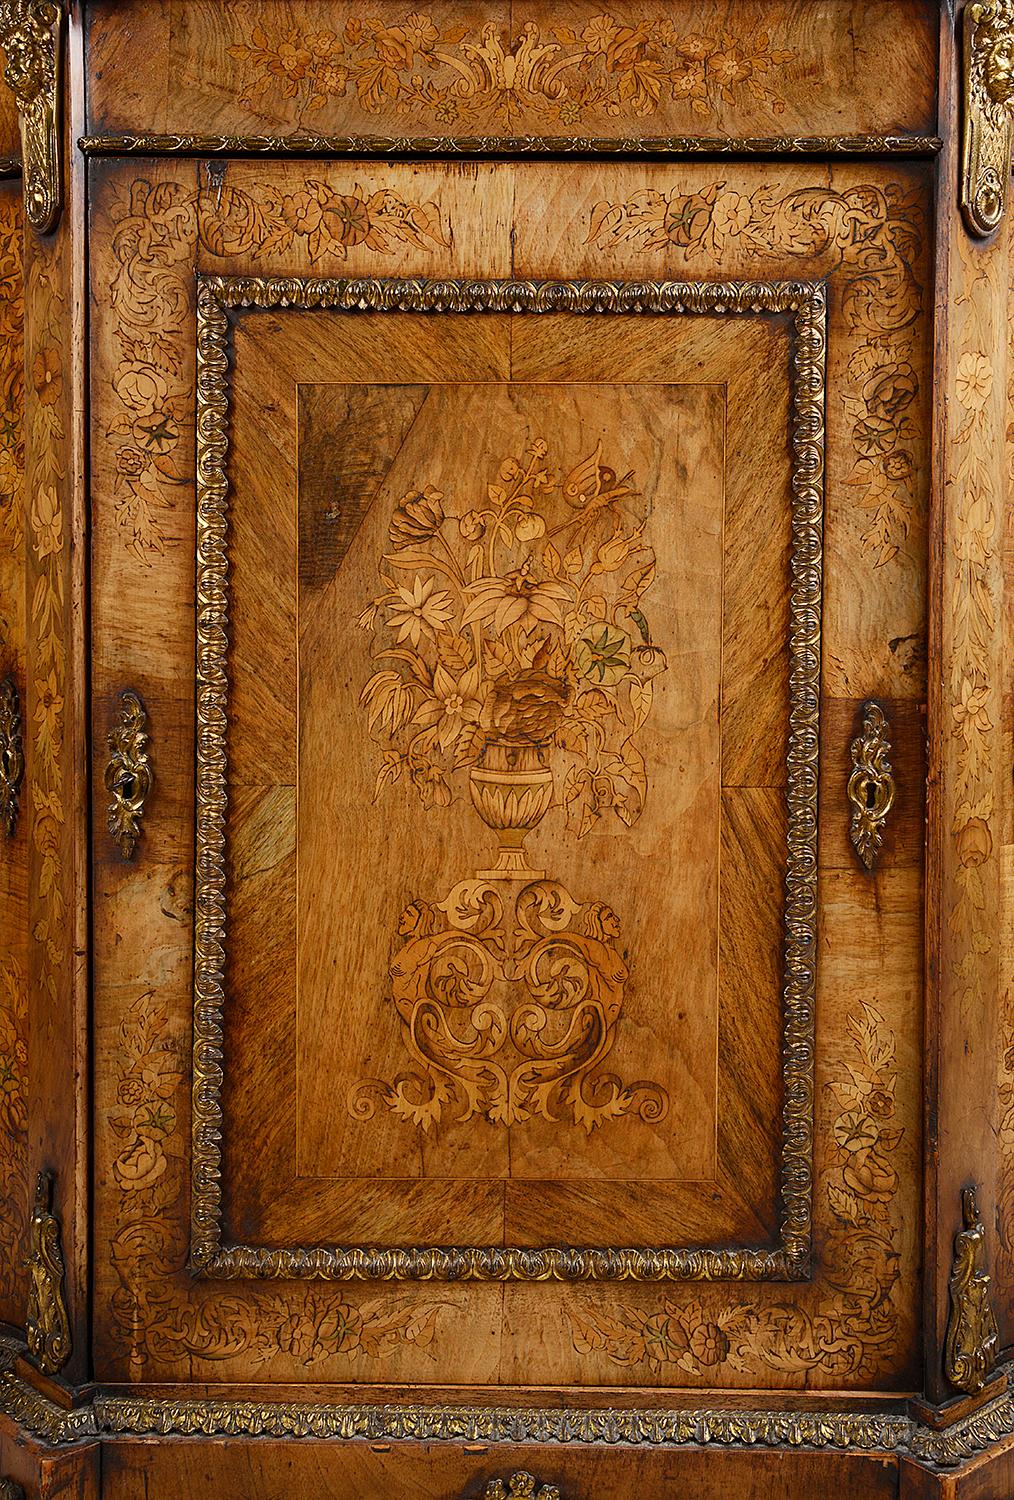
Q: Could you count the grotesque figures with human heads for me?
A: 2